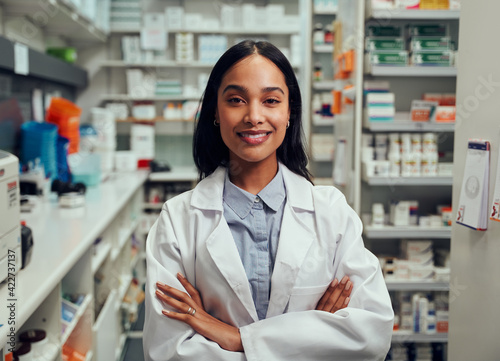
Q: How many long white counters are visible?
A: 1